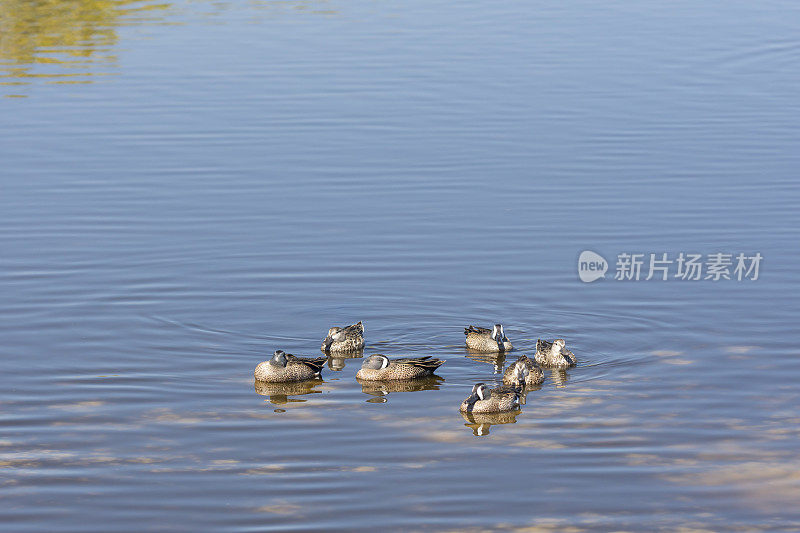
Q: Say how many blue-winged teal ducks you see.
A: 7